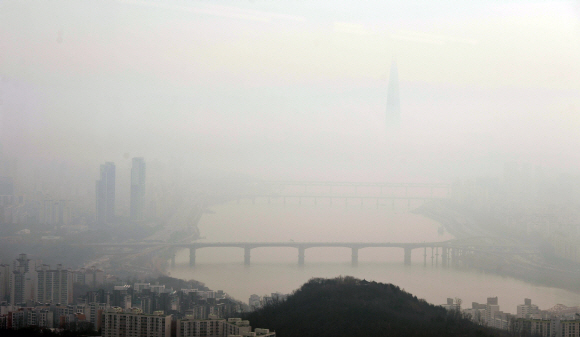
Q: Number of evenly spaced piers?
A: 5